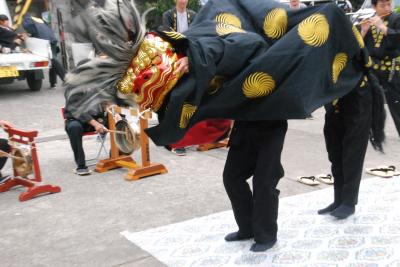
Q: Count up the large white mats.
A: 1